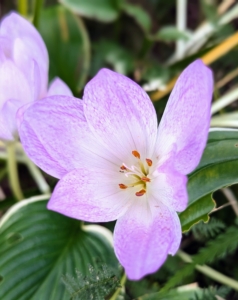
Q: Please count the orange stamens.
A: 6